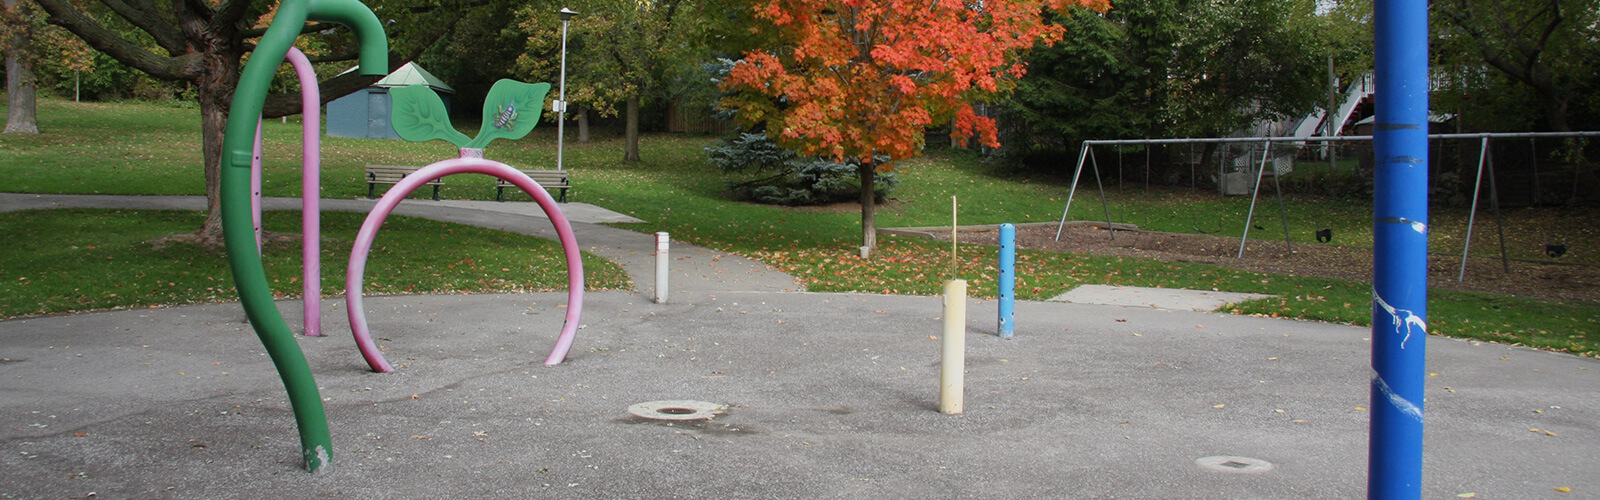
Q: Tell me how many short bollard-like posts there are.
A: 3